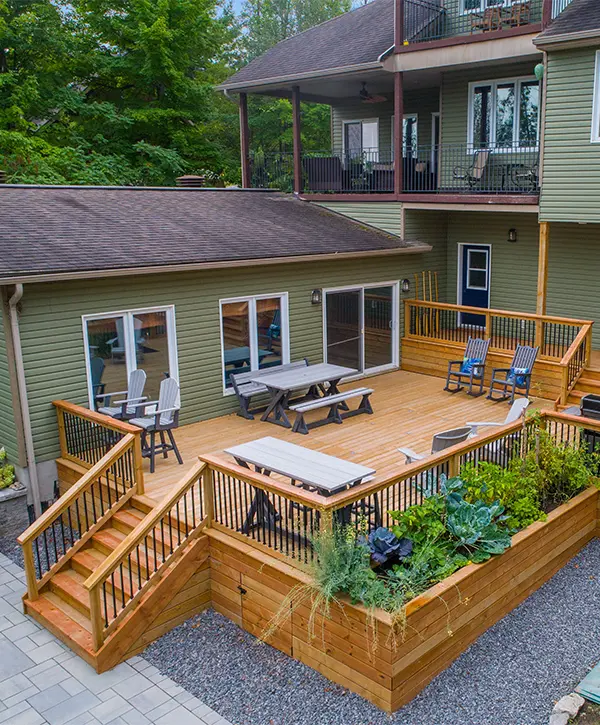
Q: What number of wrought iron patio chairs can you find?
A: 2